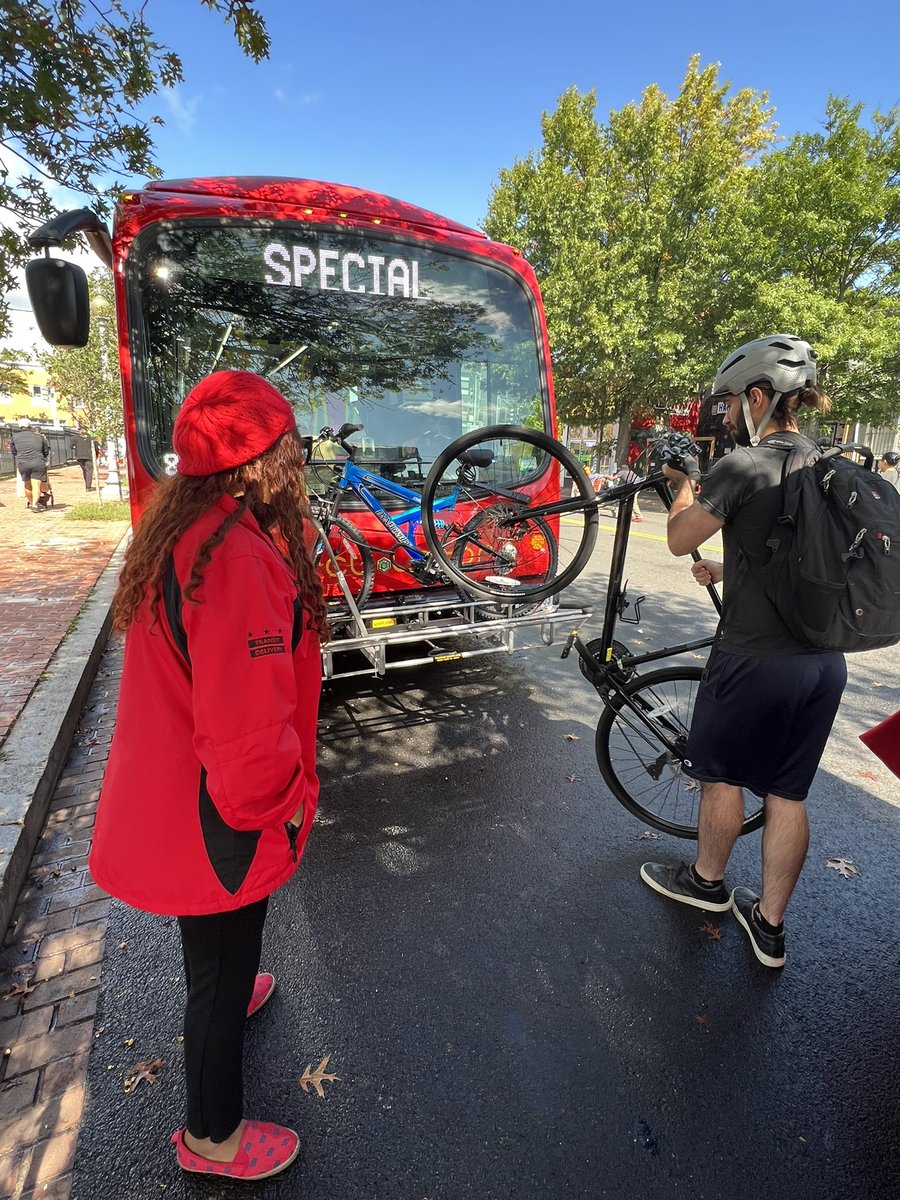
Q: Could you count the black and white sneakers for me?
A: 2